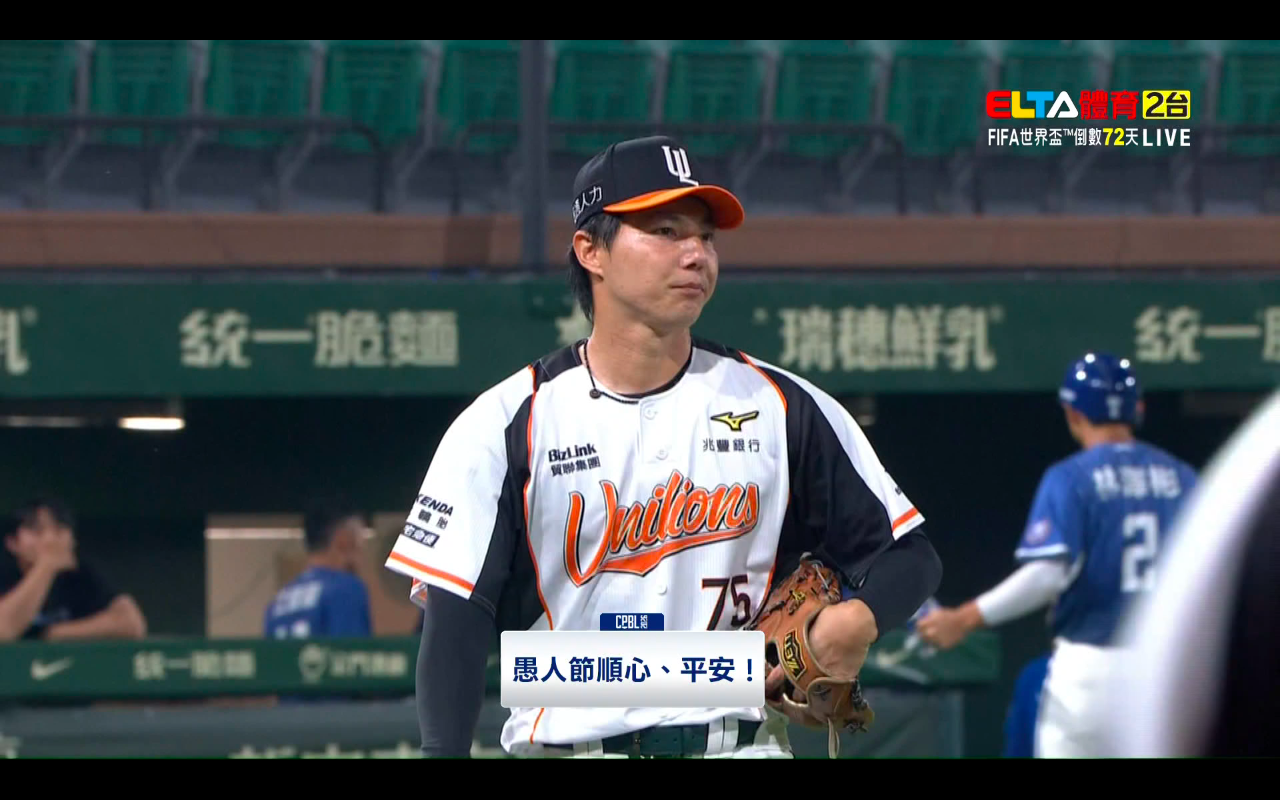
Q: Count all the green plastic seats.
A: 12